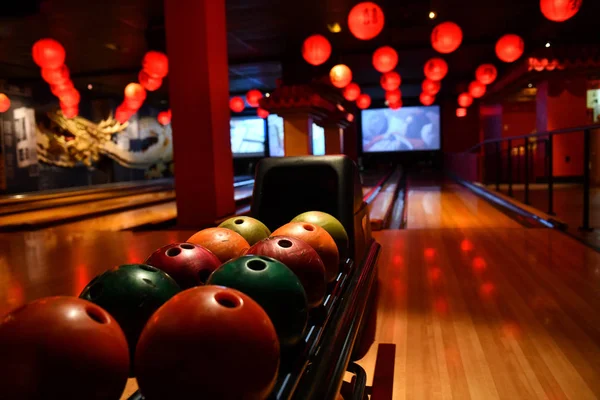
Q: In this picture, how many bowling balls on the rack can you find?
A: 10